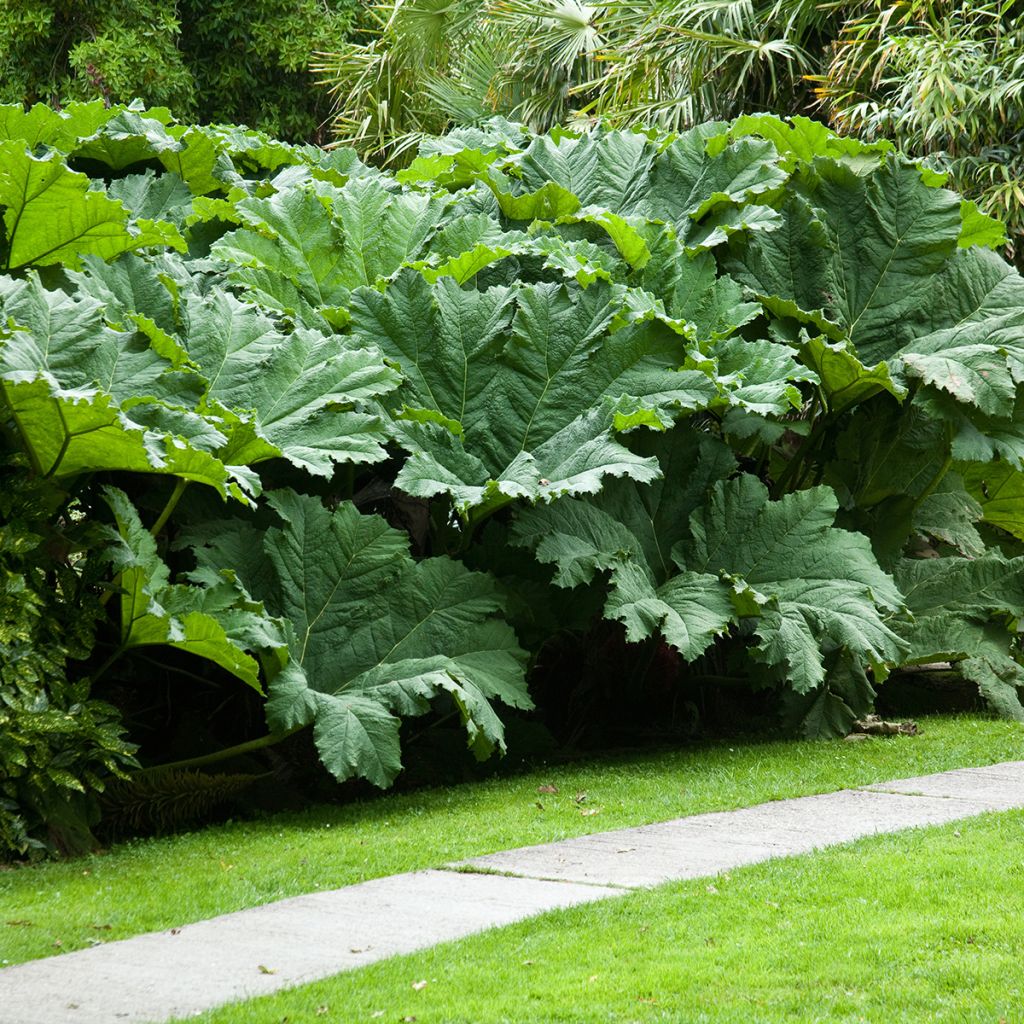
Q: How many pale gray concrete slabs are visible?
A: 3